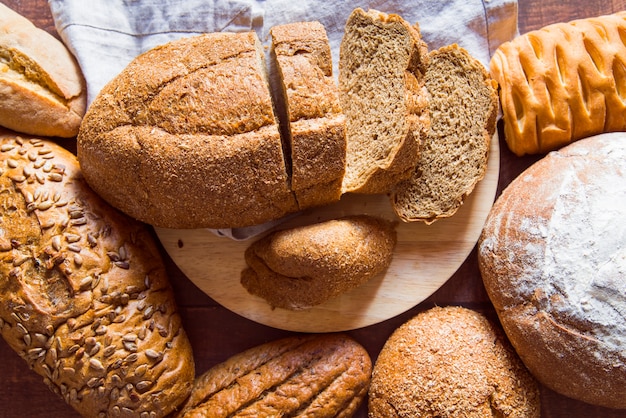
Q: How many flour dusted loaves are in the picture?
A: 1